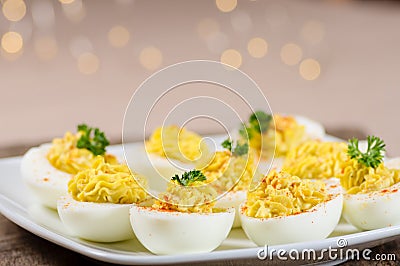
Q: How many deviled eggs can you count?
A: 9